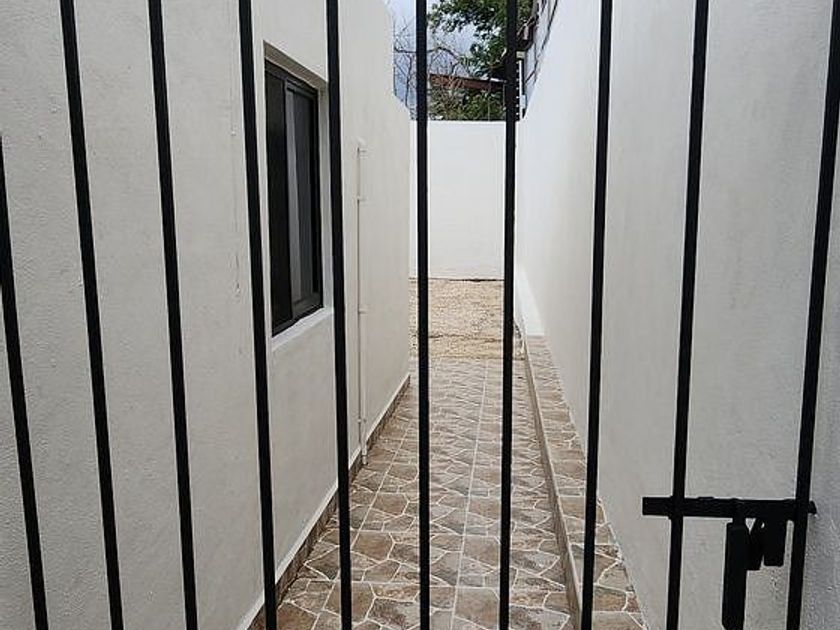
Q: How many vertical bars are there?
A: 10